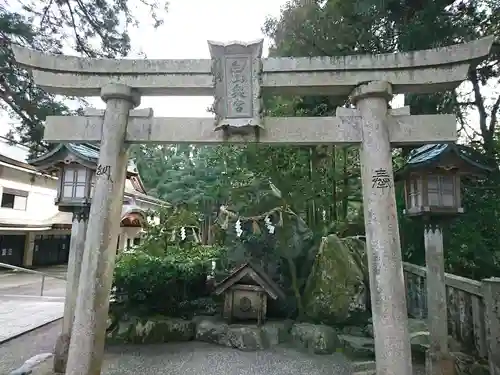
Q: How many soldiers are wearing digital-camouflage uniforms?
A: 0